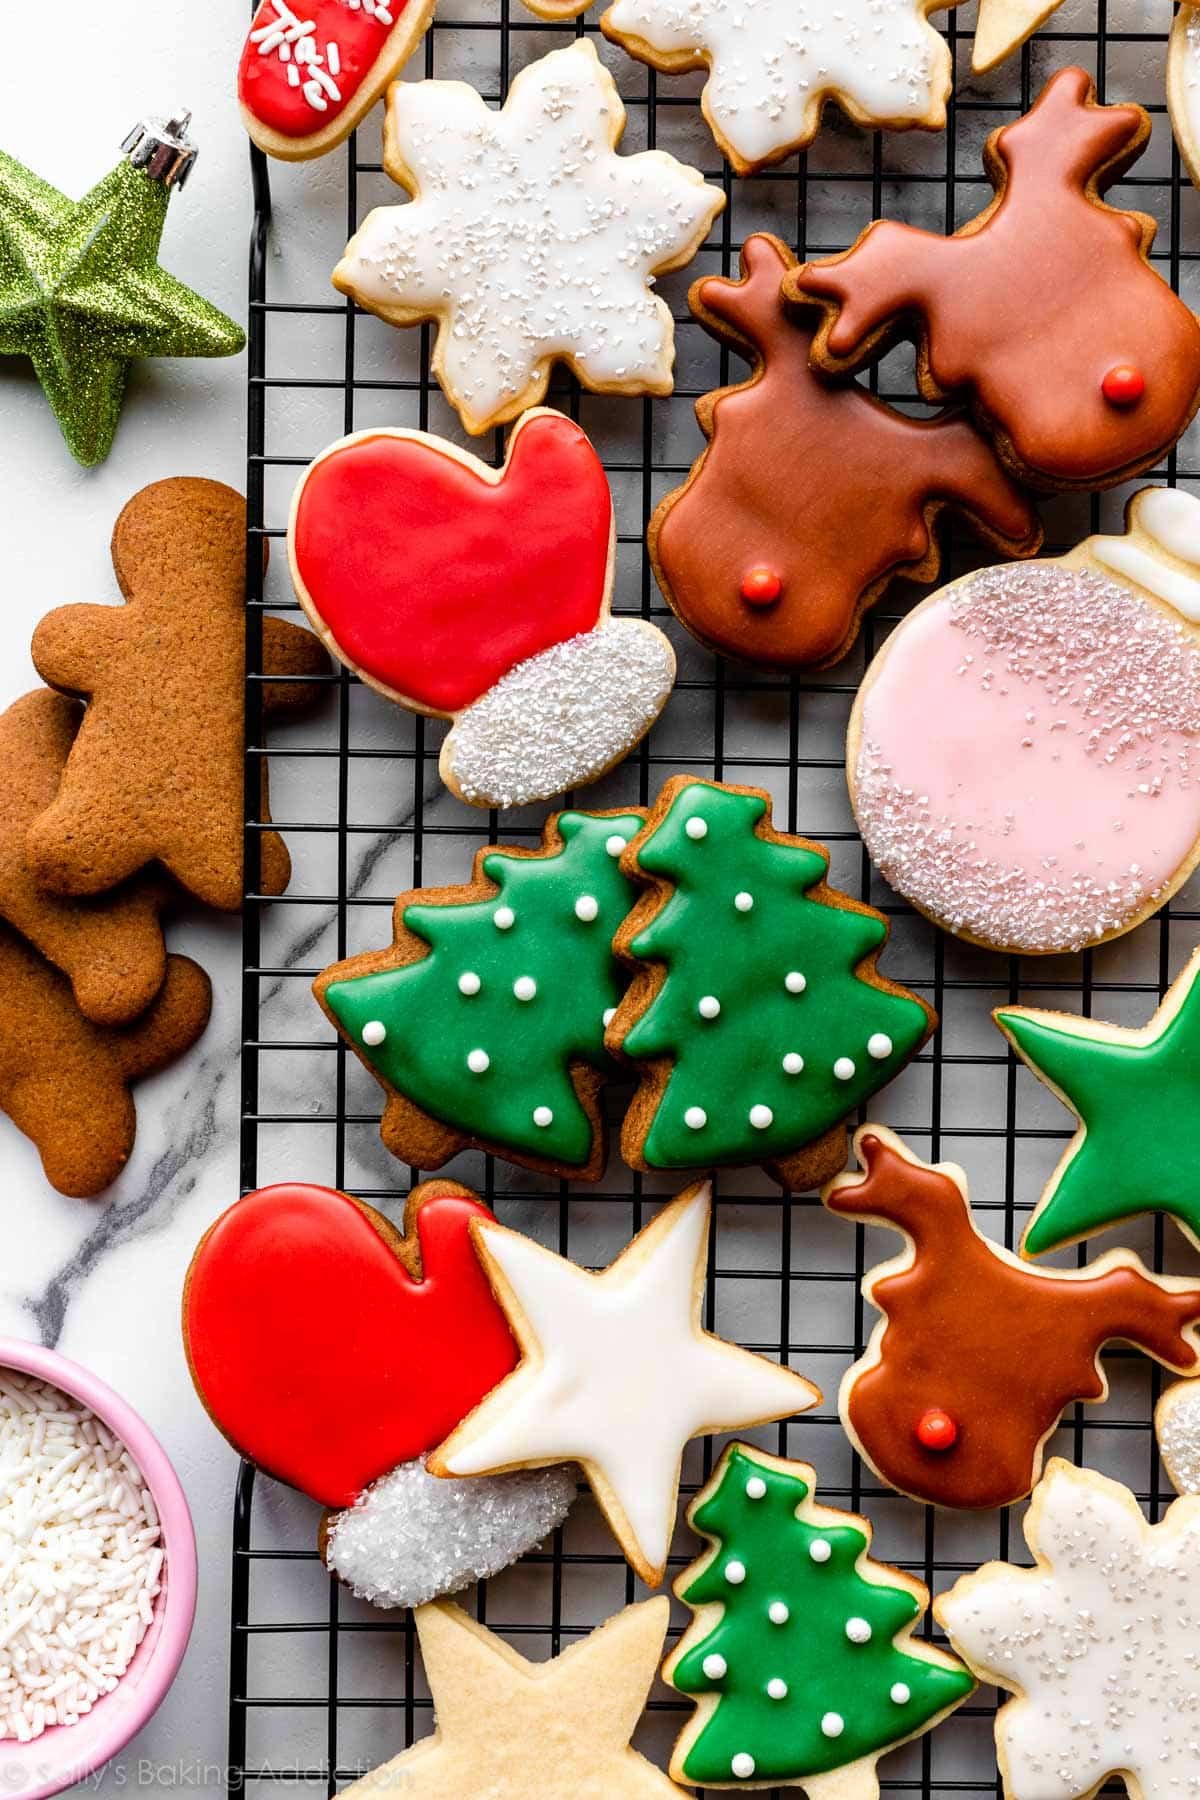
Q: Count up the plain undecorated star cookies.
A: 1